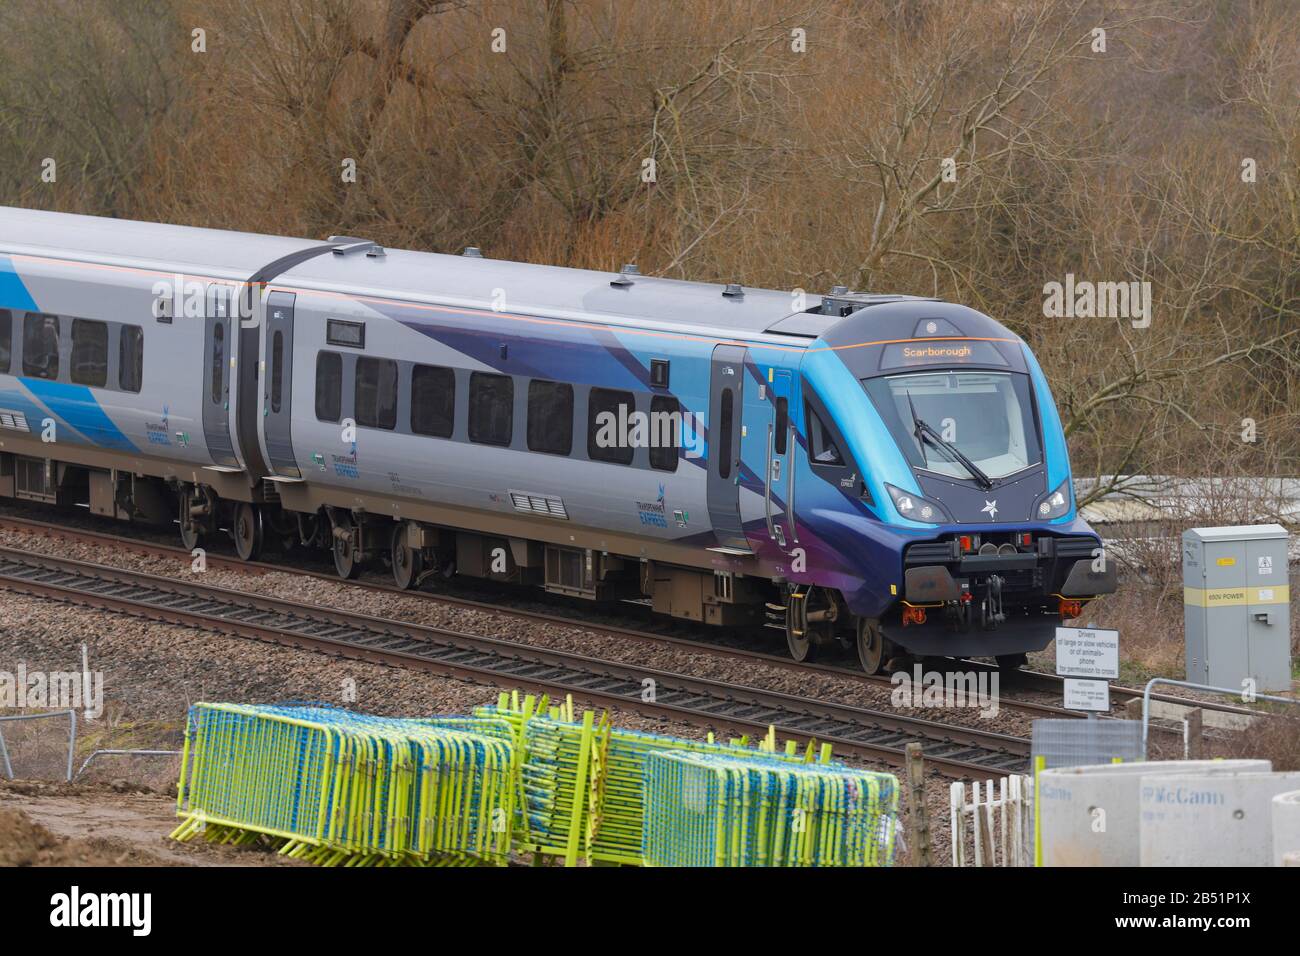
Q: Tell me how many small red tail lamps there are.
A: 2